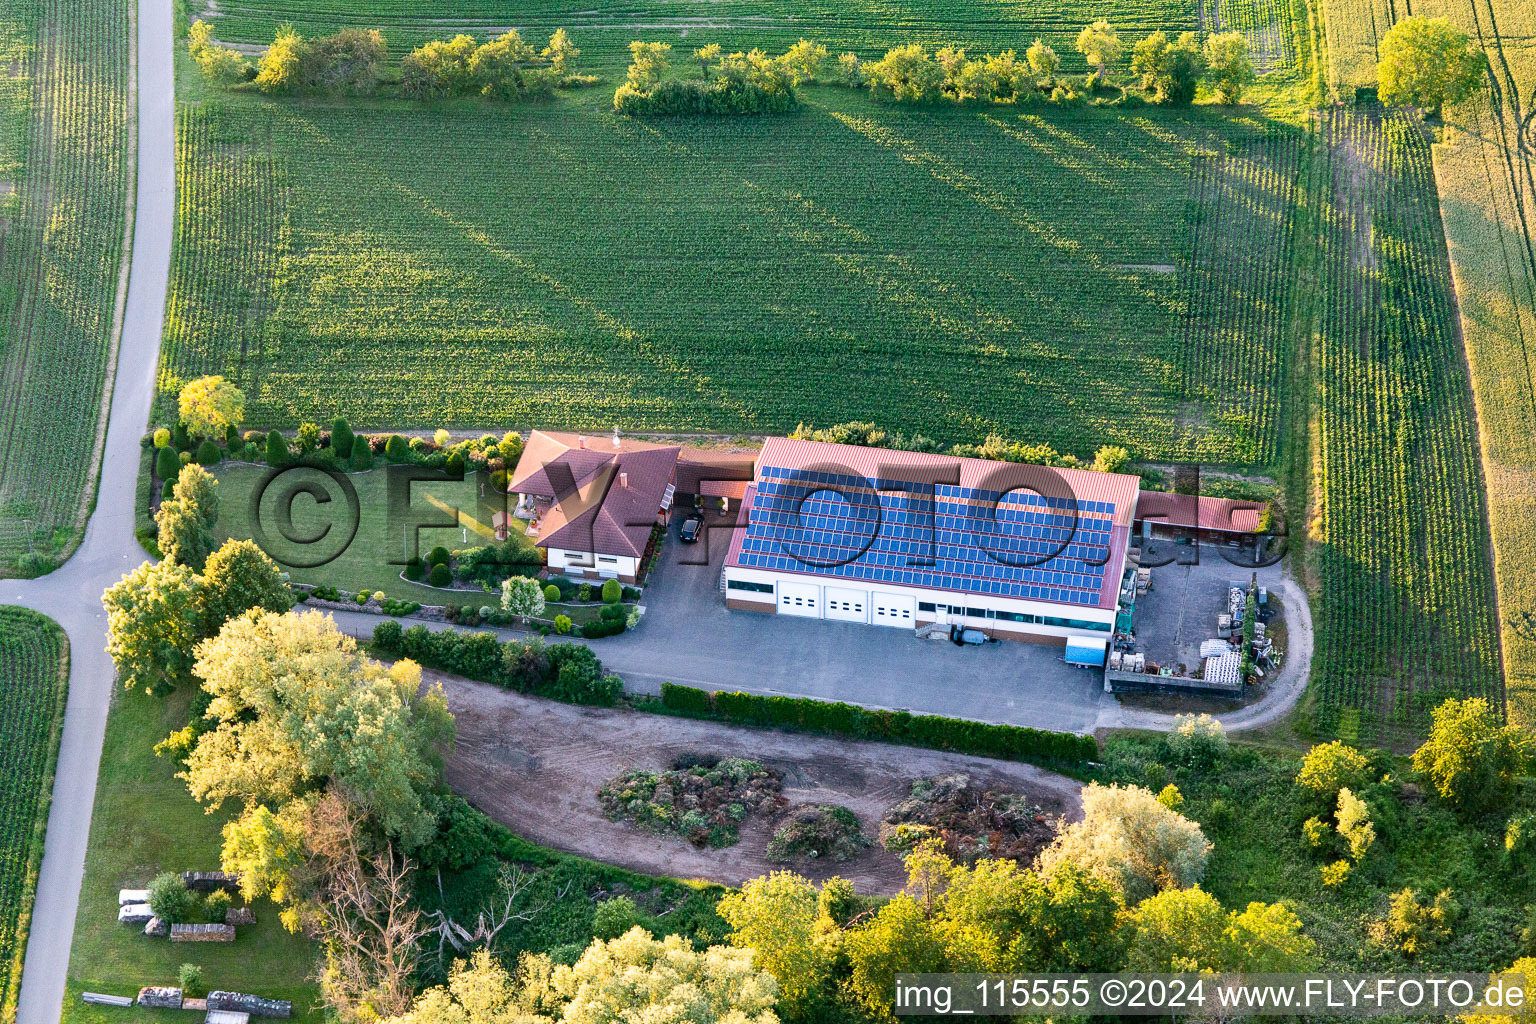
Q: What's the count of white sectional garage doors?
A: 3